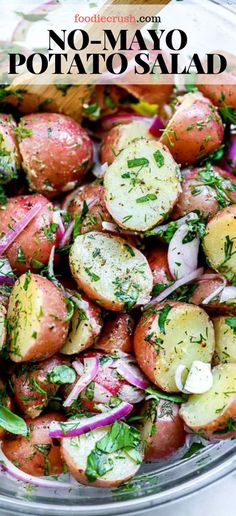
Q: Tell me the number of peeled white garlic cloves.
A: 0